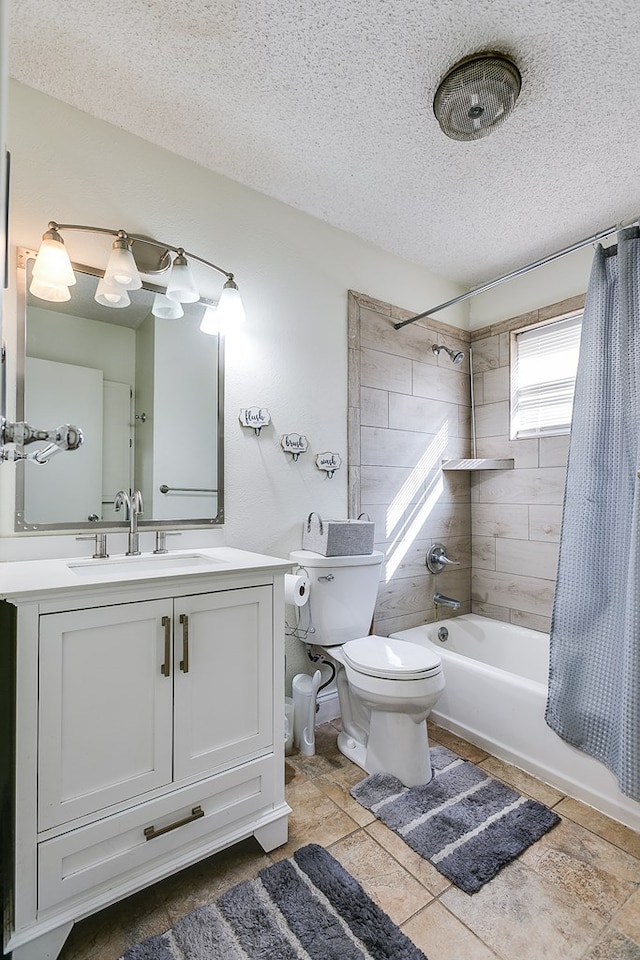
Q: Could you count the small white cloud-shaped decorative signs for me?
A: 3